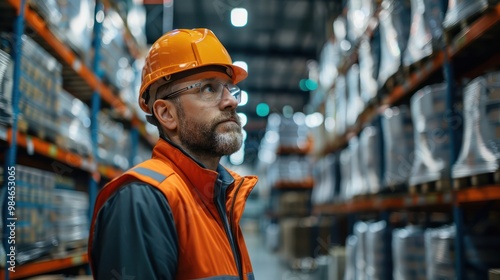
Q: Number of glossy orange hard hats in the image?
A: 1